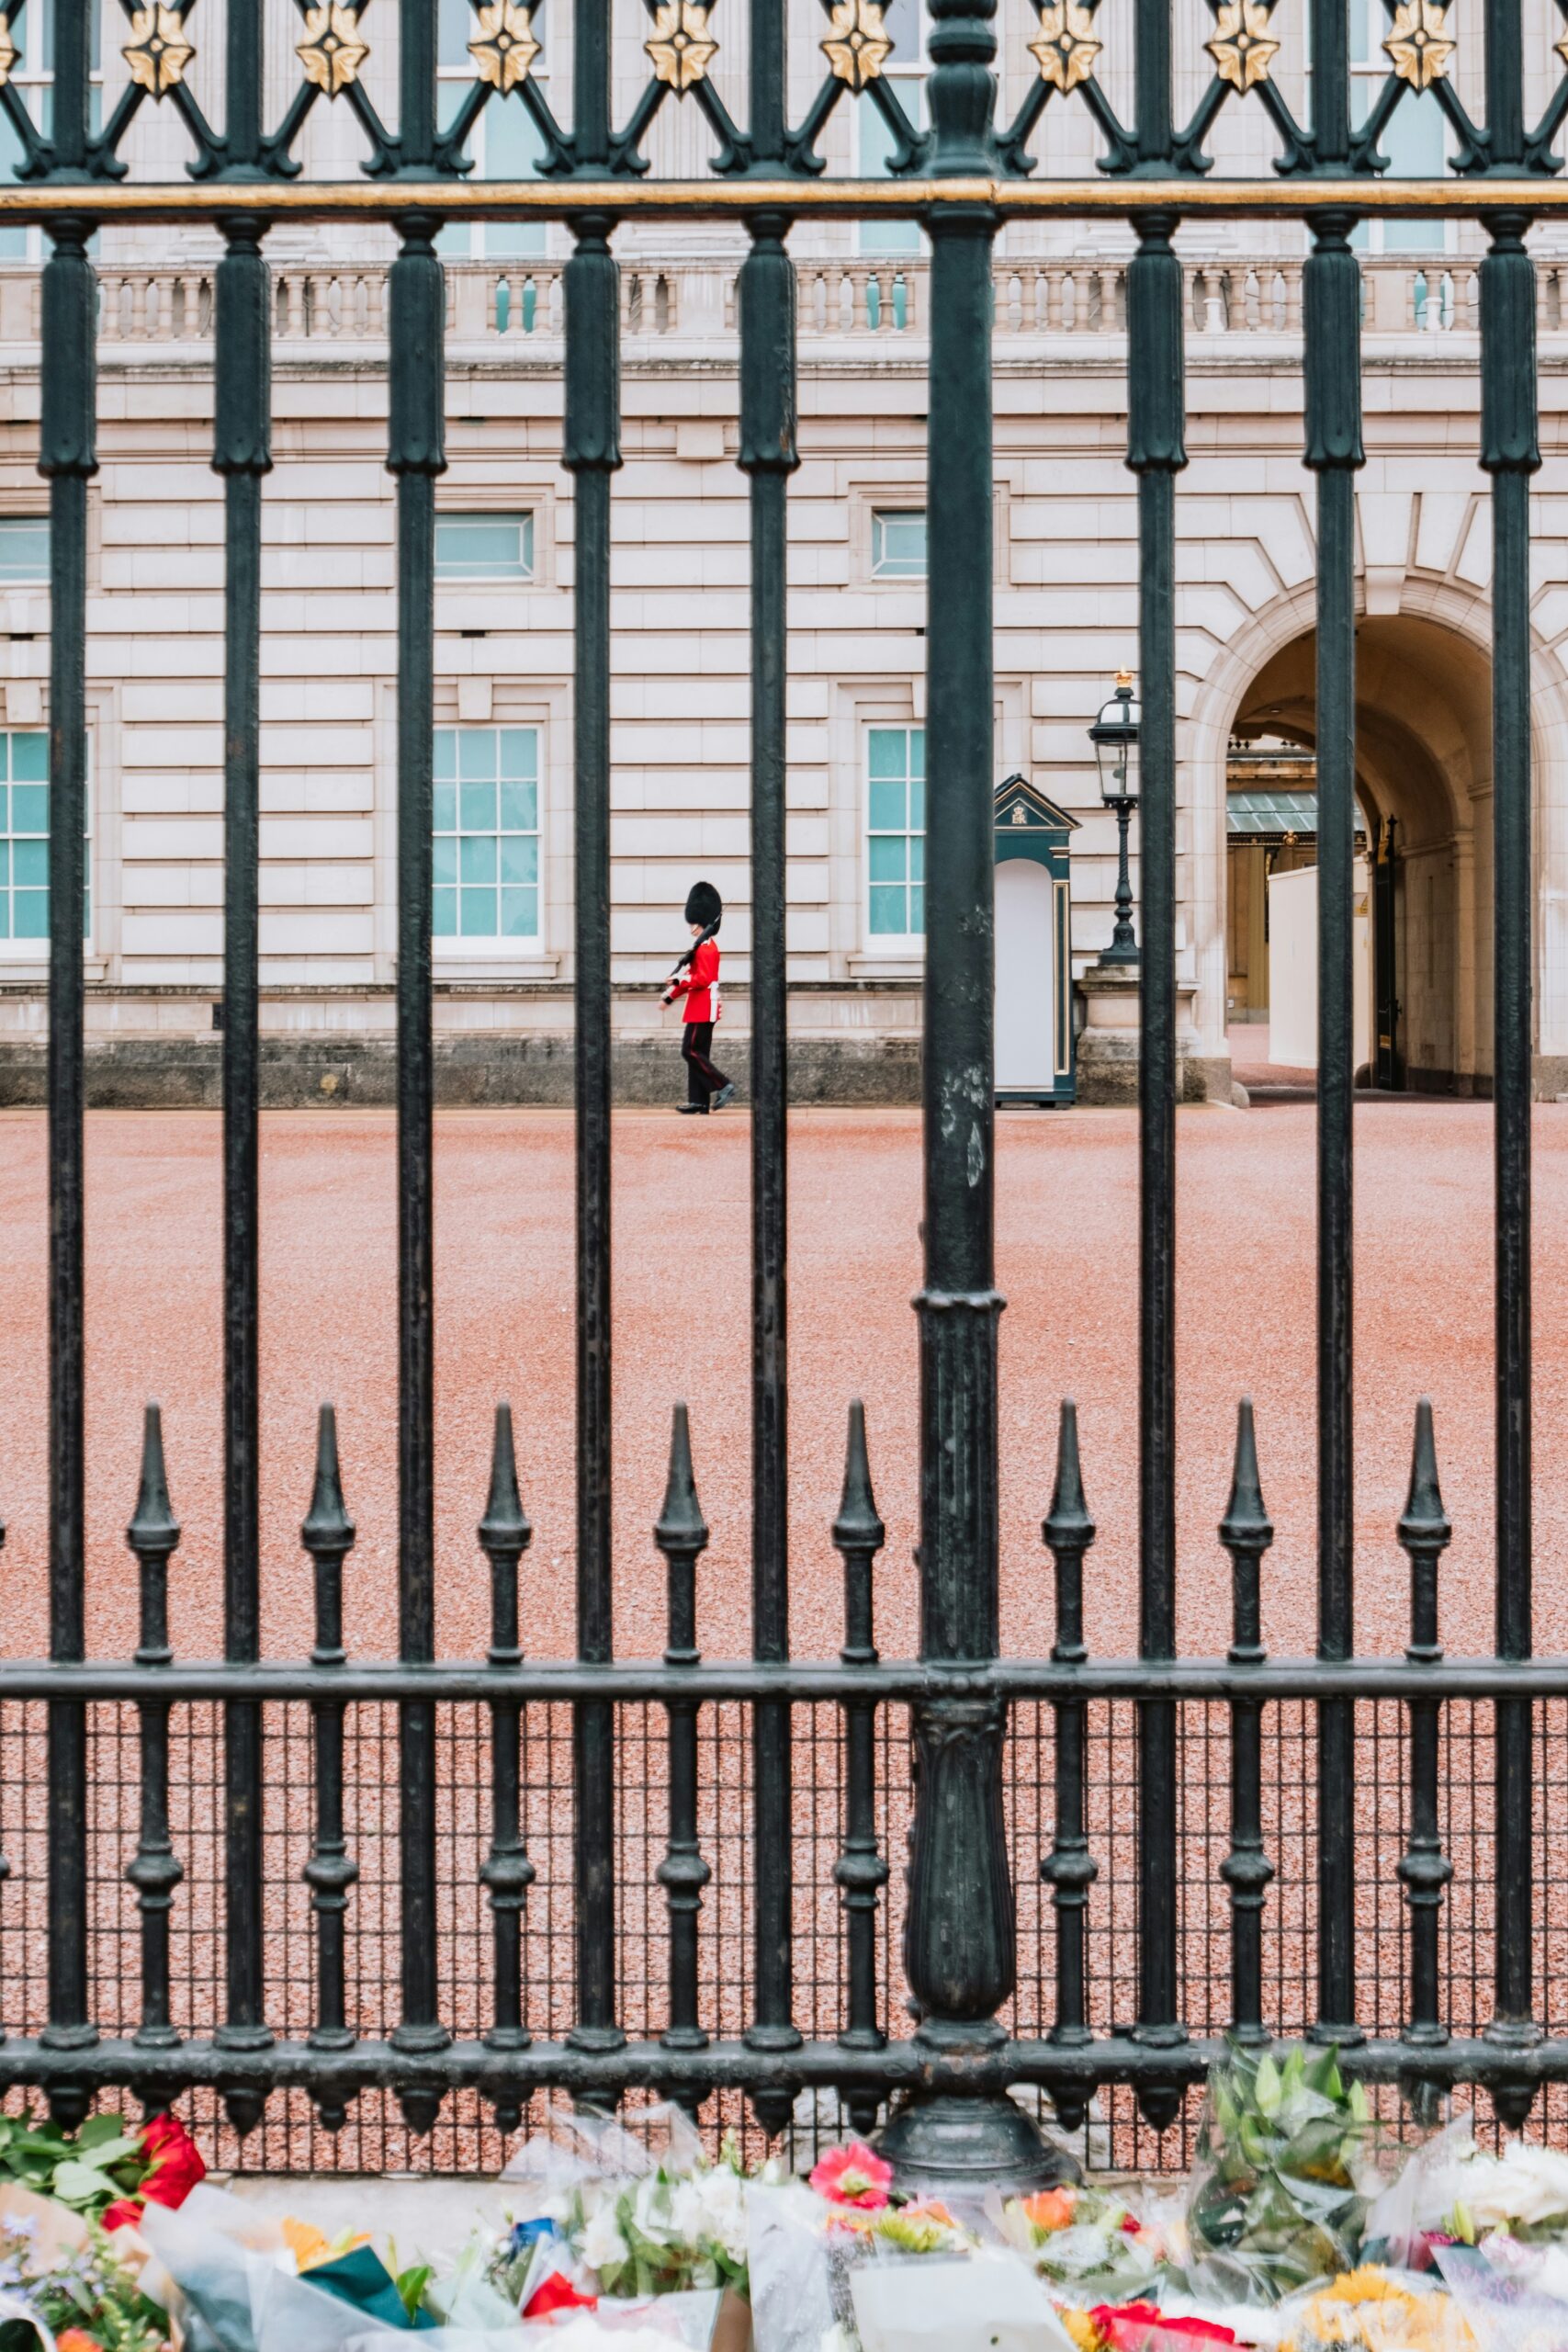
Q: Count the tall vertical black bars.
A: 9